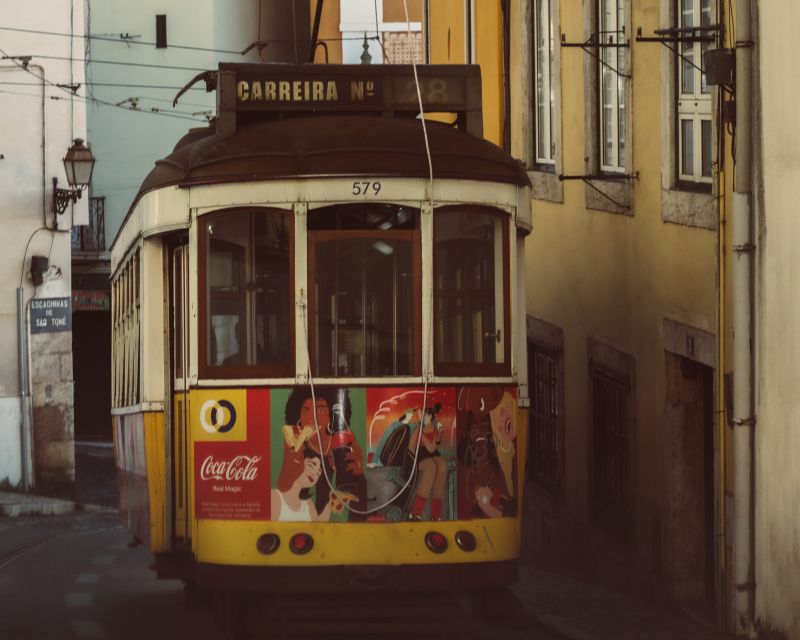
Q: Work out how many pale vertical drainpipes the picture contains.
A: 1